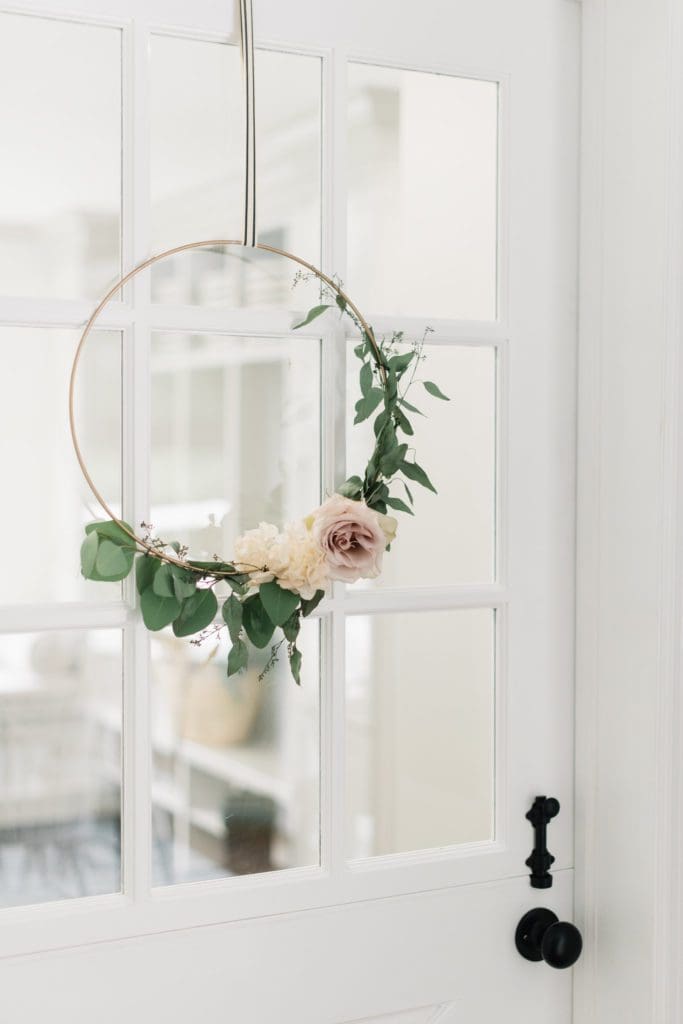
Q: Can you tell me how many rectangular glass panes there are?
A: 9